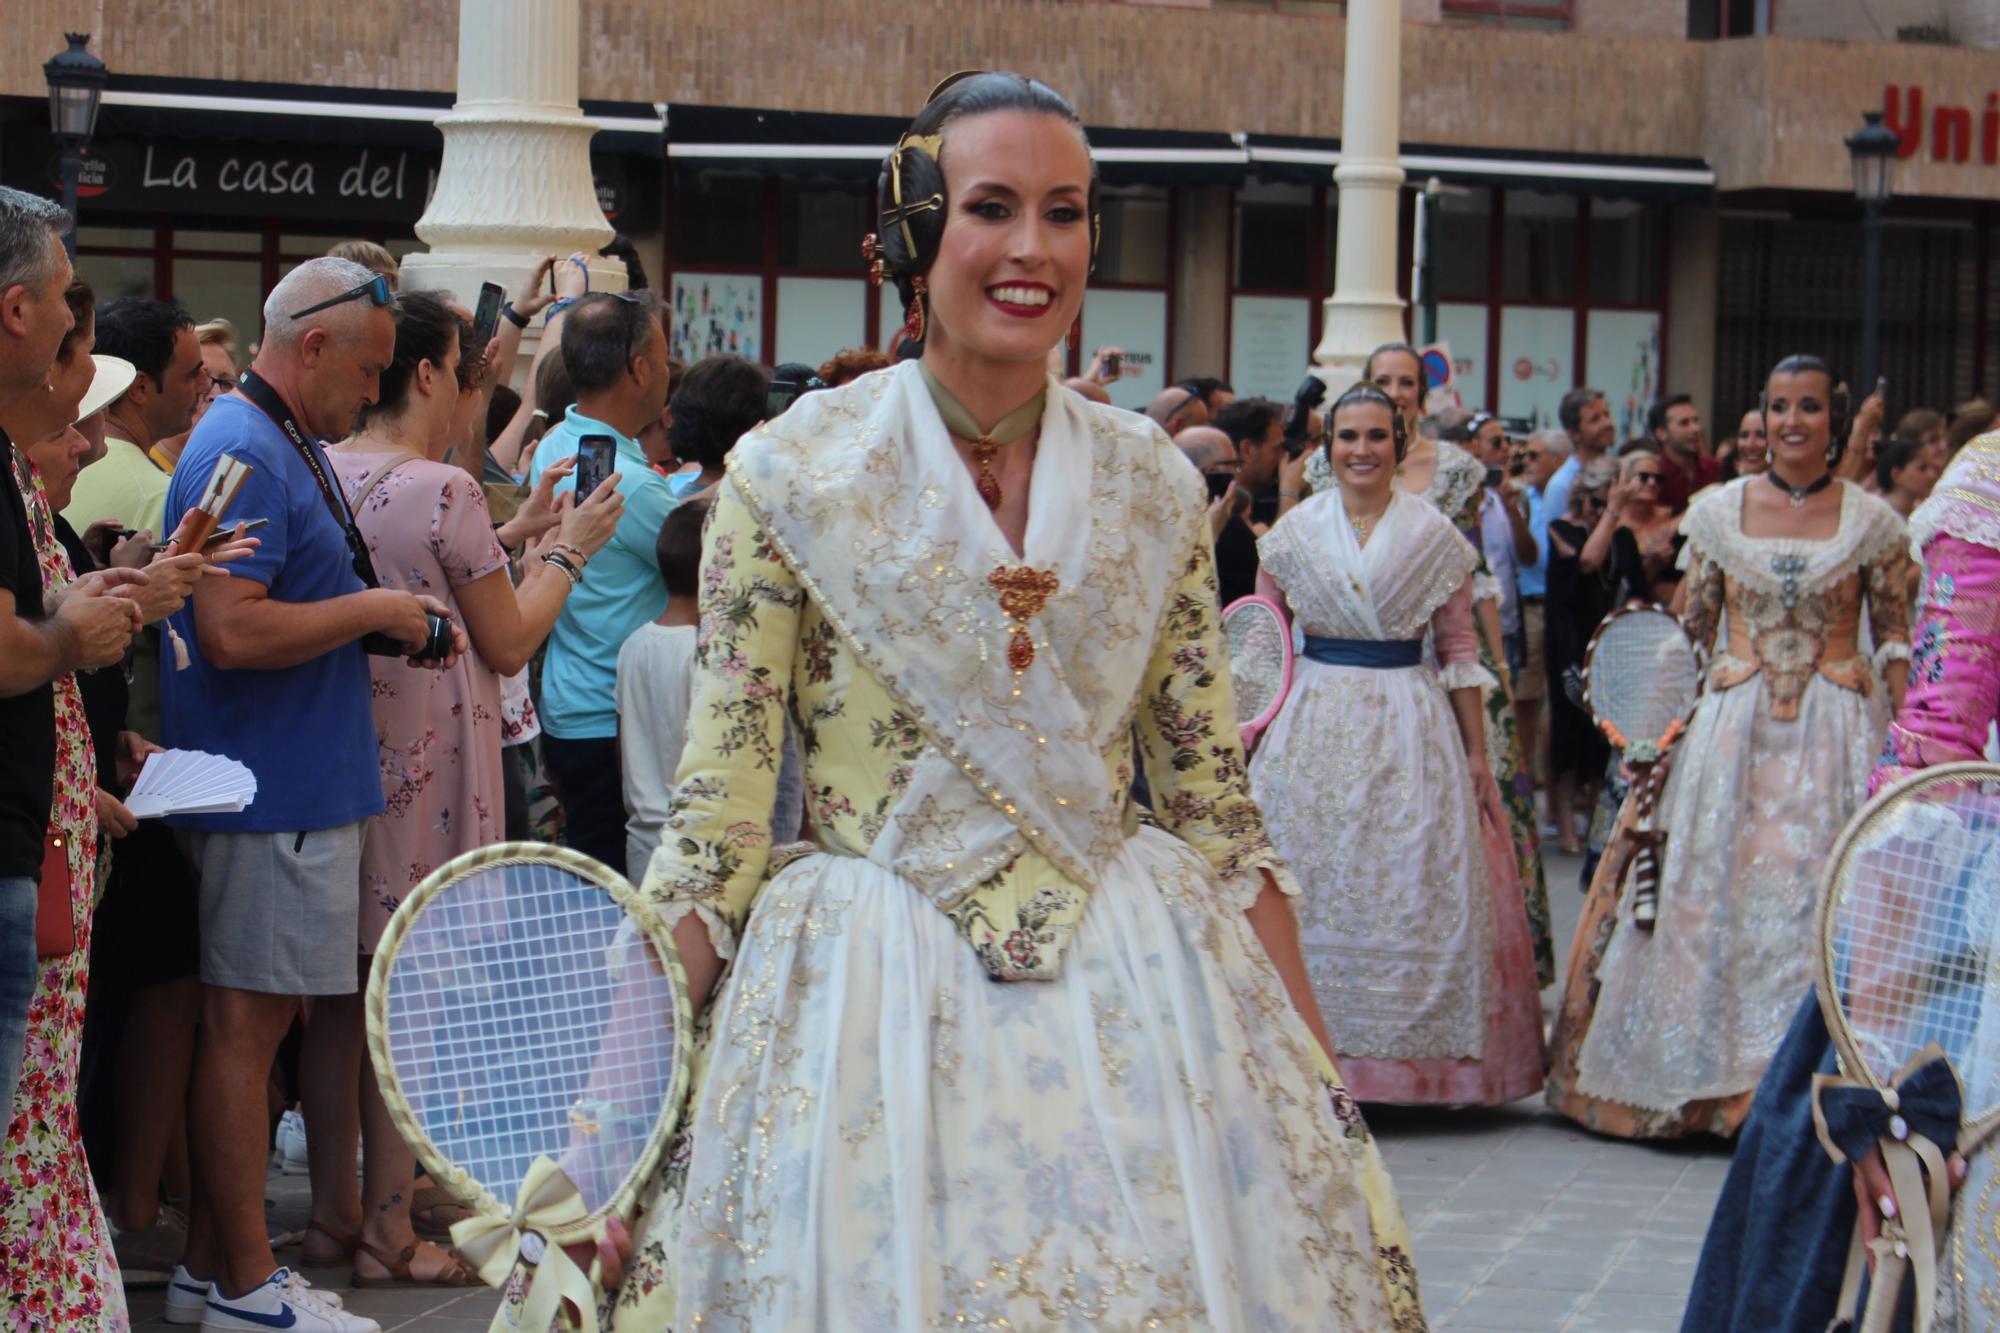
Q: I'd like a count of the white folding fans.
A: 1